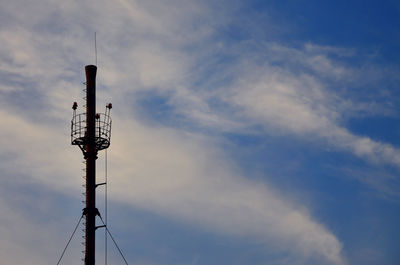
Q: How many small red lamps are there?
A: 3